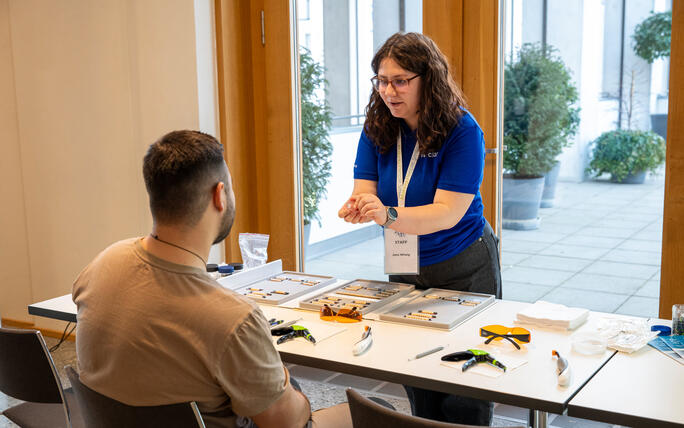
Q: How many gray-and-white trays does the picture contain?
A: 3